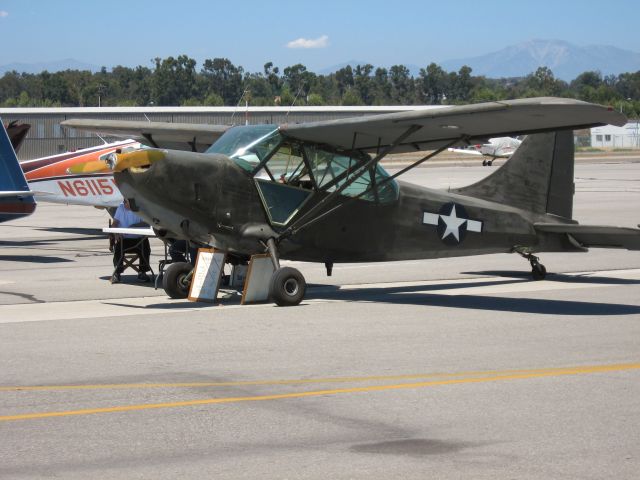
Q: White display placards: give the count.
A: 2